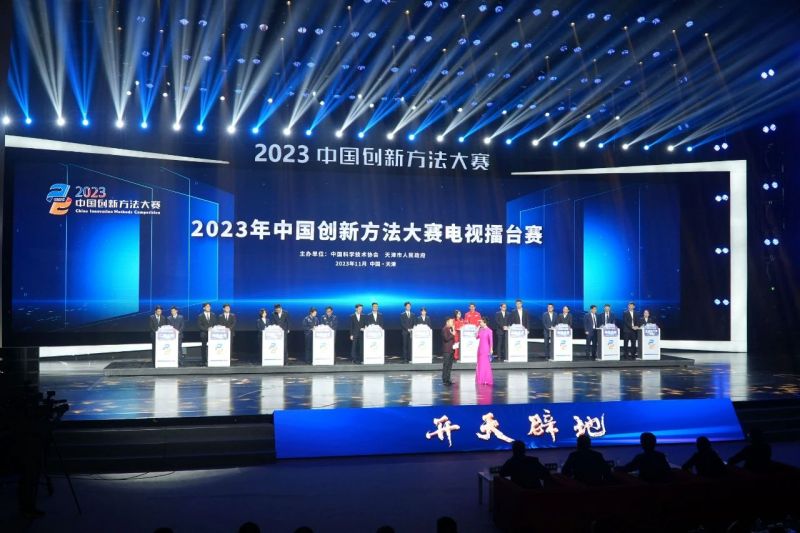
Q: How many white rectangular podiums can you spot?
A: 11